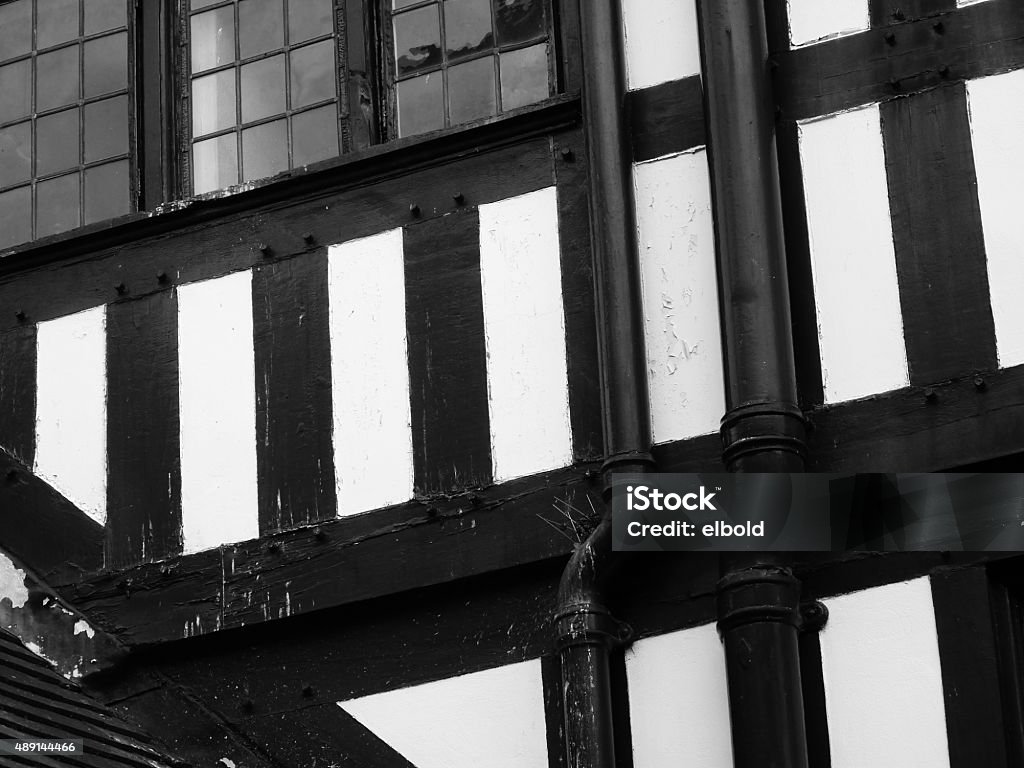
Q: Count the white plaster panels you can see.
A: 13